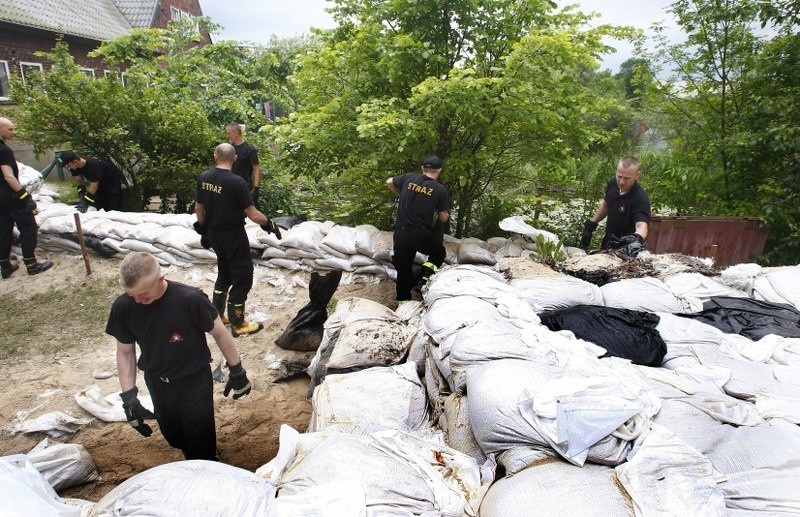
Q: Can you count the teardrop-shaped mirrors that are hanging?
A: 0